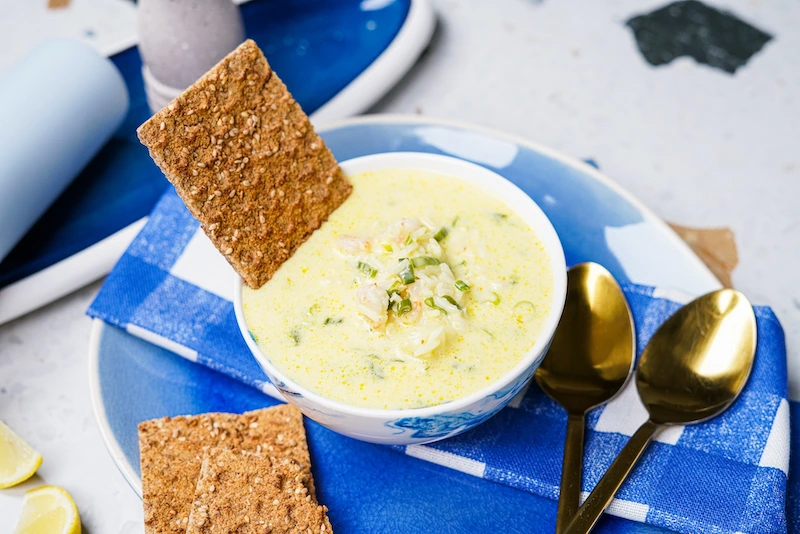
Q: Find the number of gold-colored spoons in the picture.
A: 2